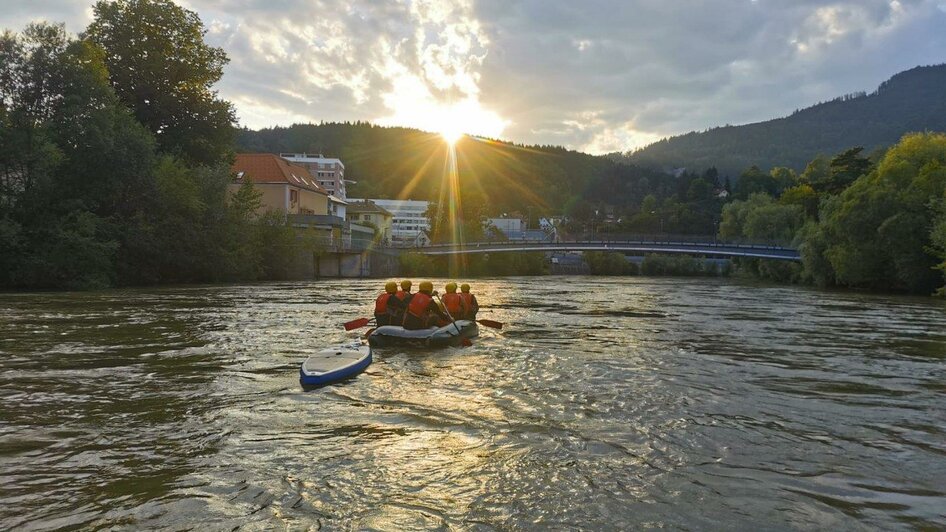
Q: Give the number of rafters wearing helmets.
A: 5